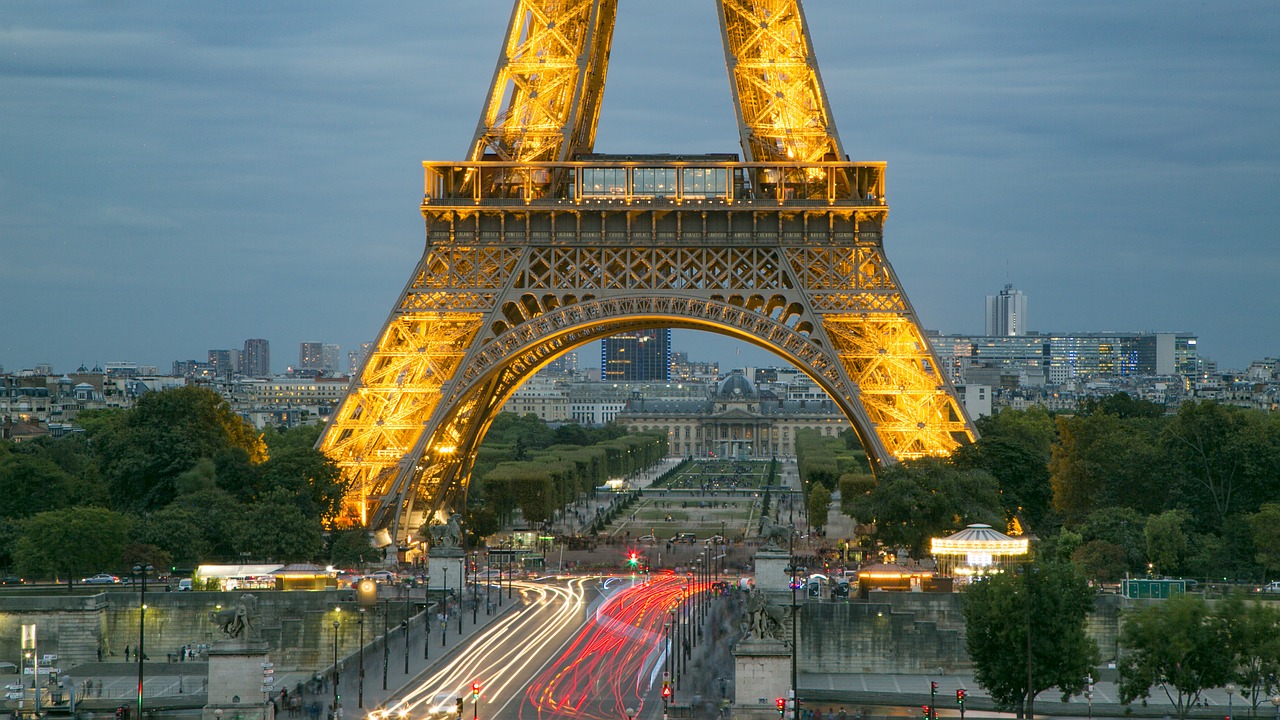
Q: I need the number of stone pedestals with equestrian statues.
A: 4